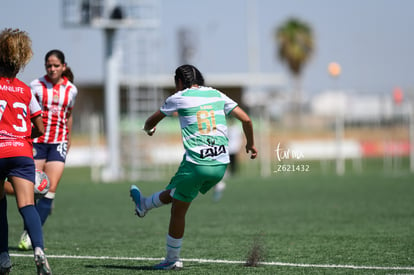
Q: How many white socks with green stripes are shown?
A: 2